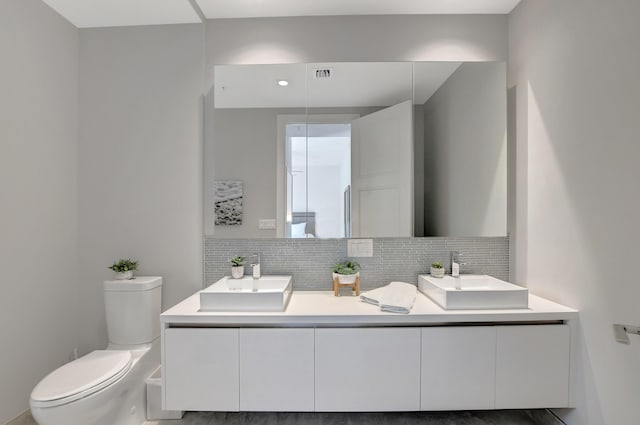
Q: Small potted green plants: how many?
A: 4